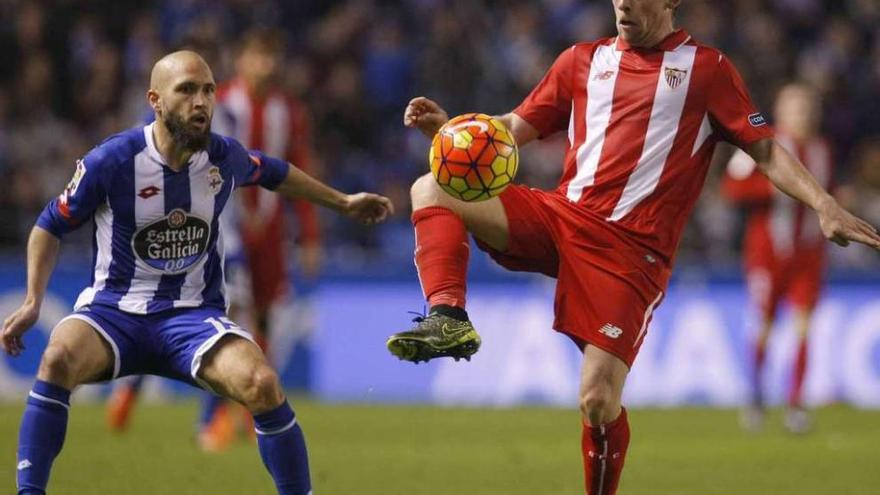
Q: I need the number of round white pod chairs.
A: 0